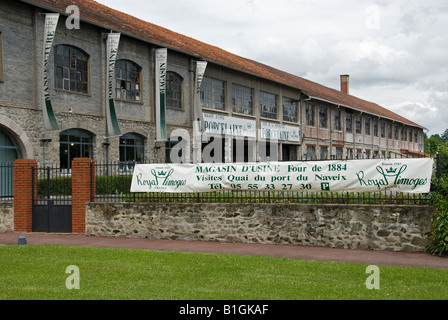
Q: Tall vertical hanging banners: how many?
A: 4